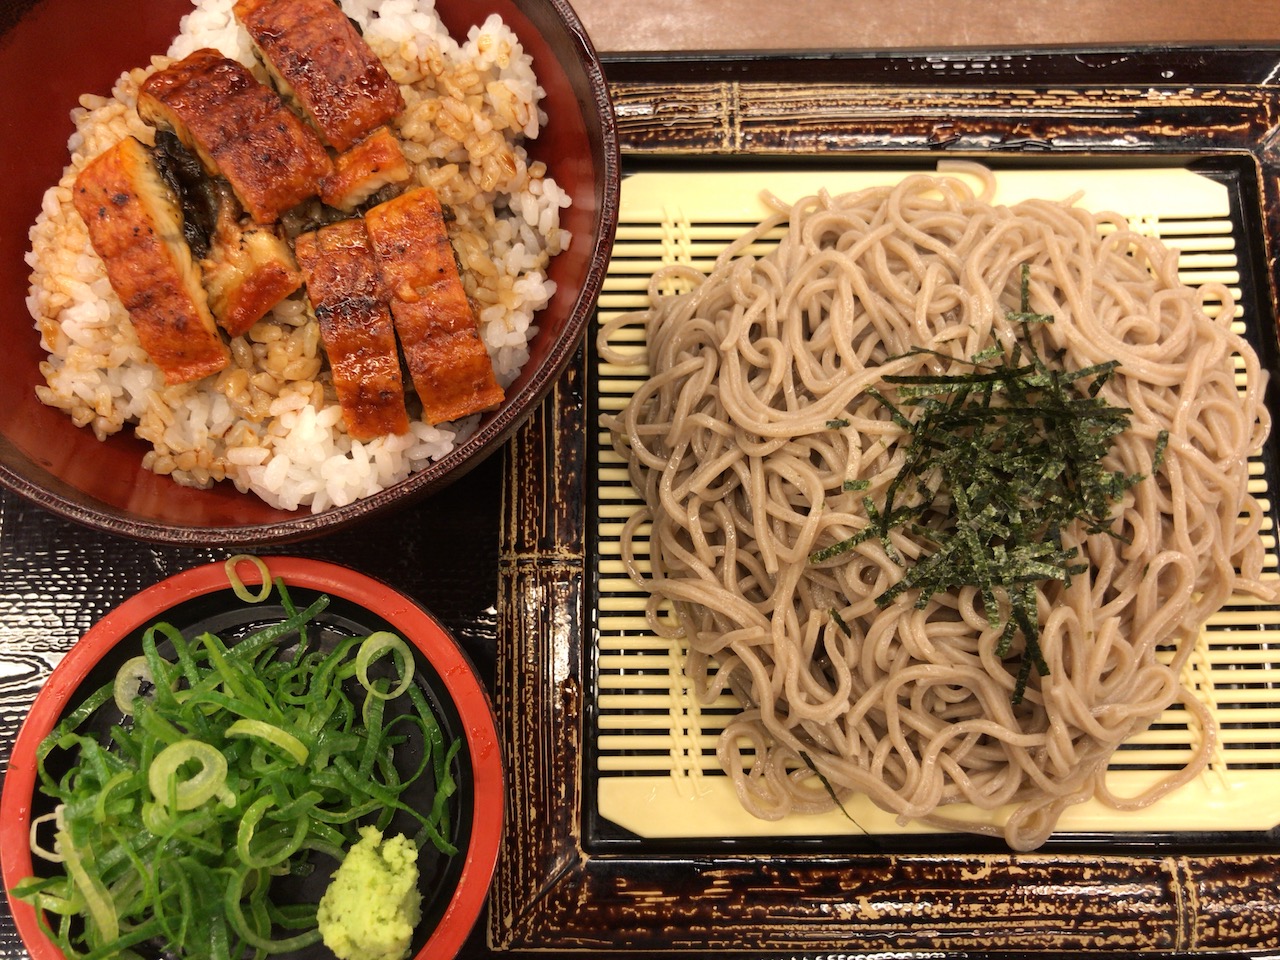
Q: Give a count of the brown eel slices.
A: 7